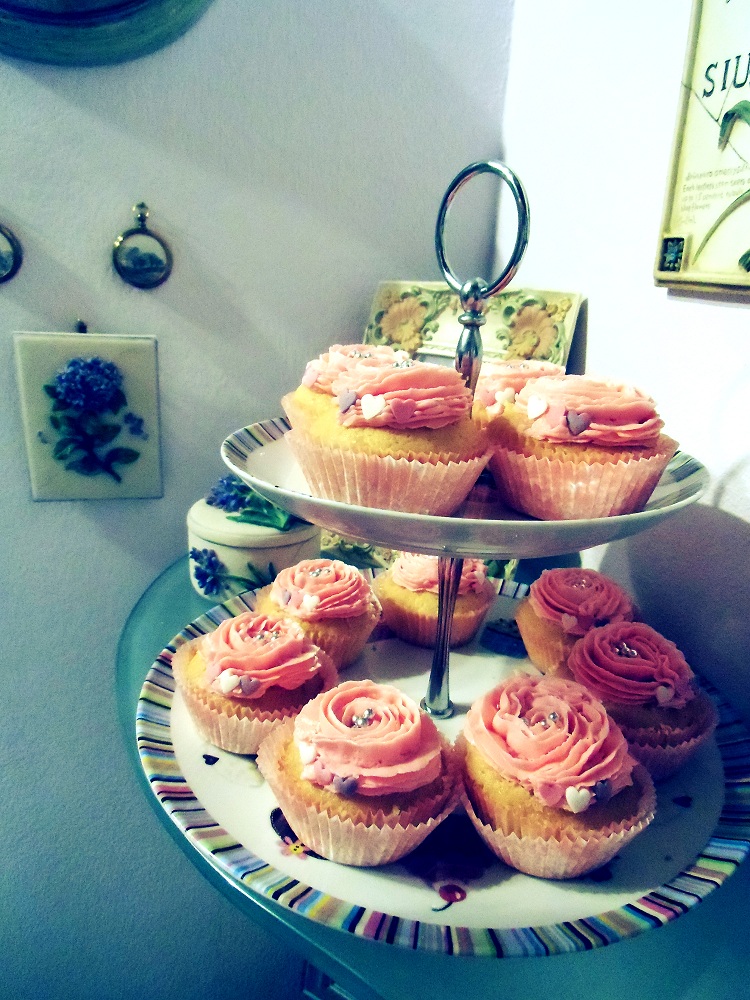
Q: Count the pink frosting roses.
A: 11